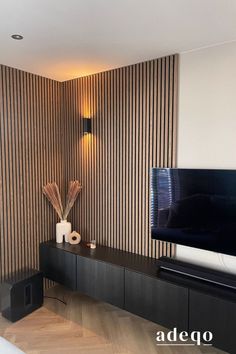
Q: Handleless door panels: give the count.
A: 4